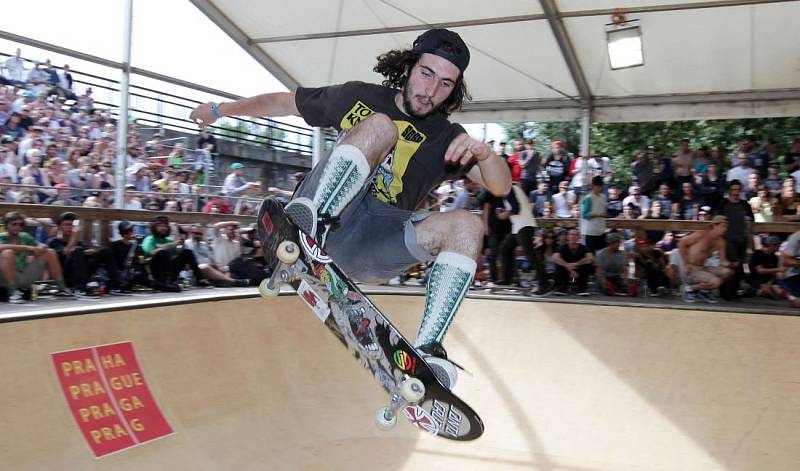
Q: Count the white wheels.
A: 4